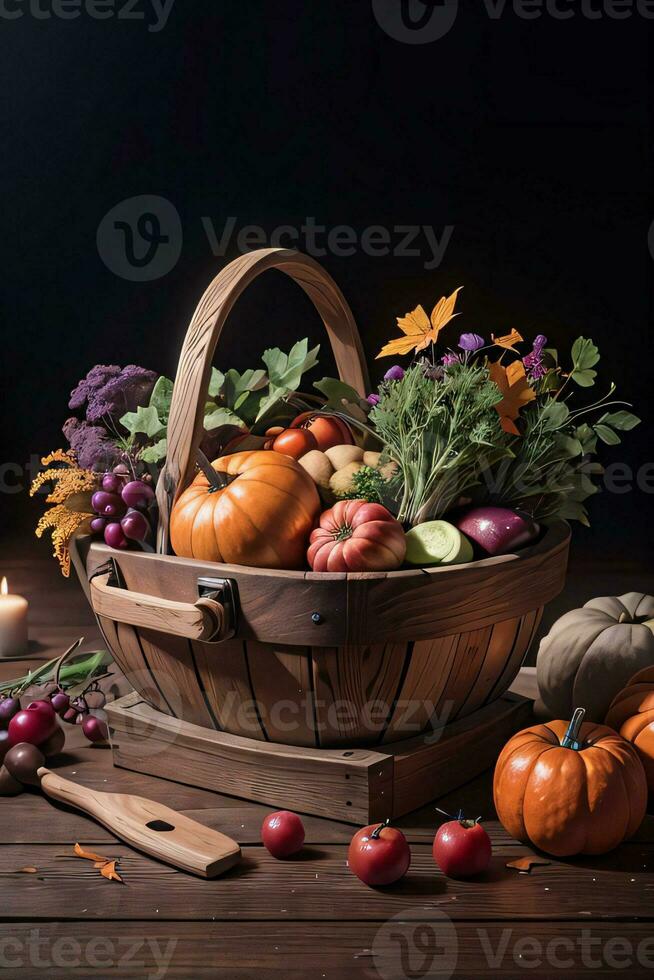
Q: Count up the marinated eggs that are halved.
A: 0